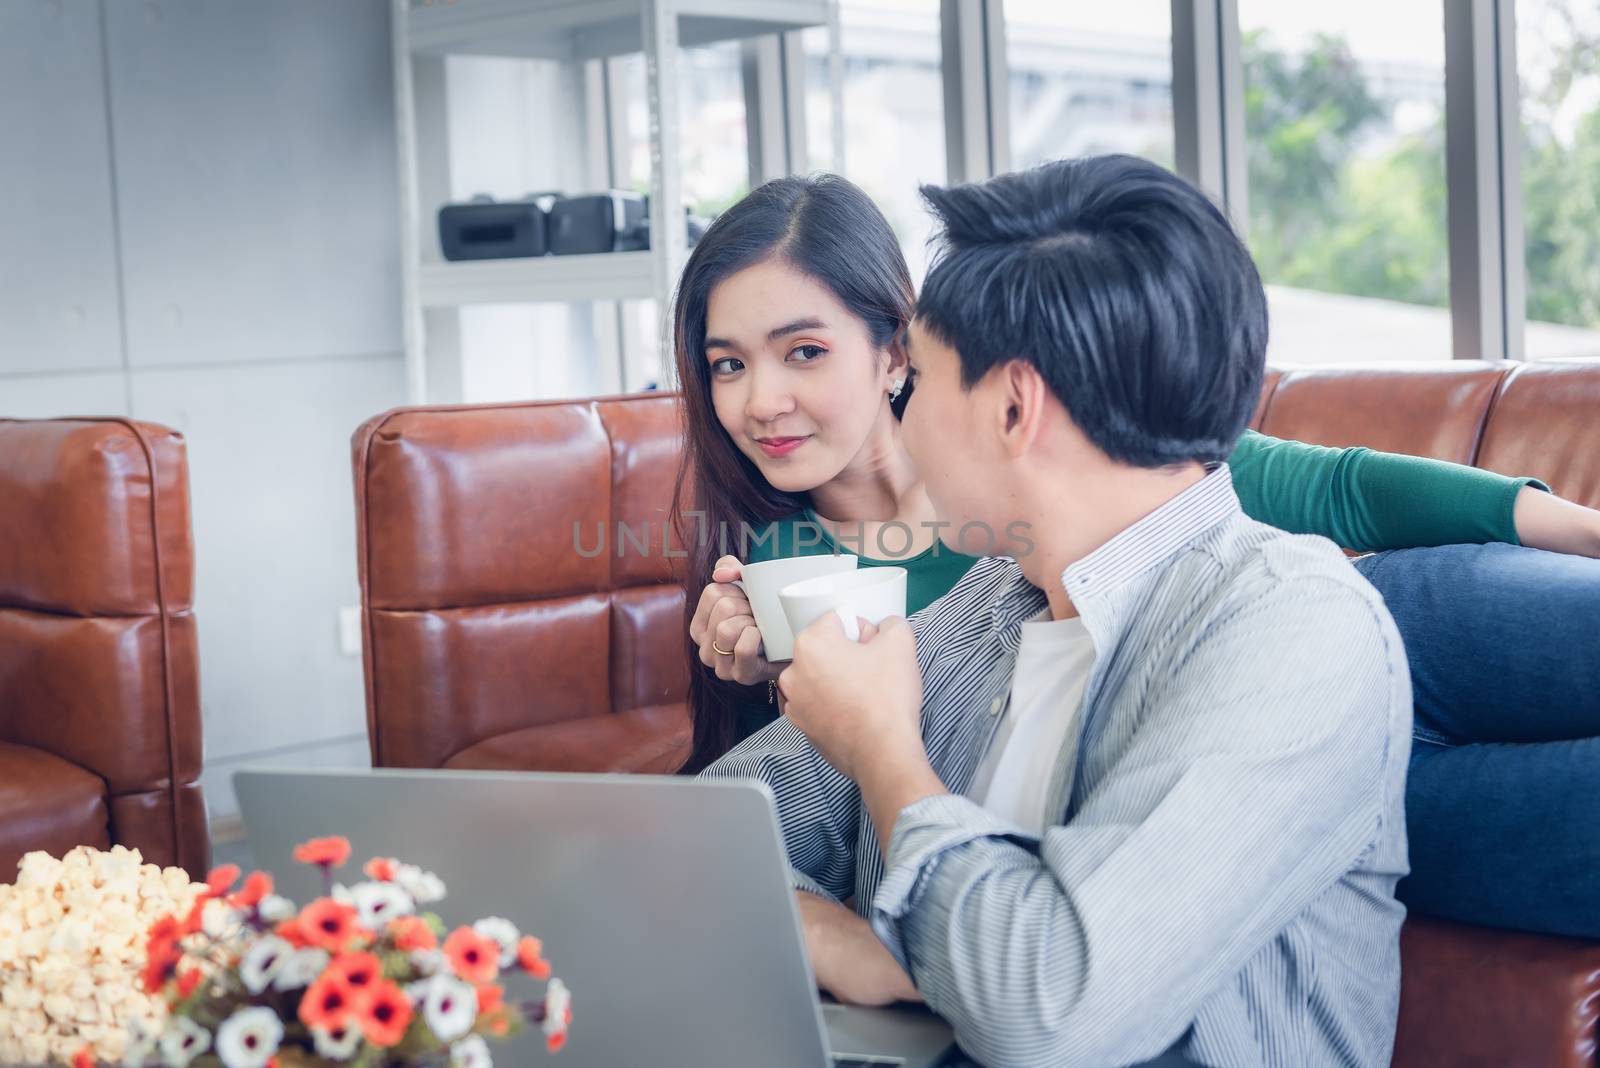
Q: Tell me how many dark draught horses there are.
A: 0